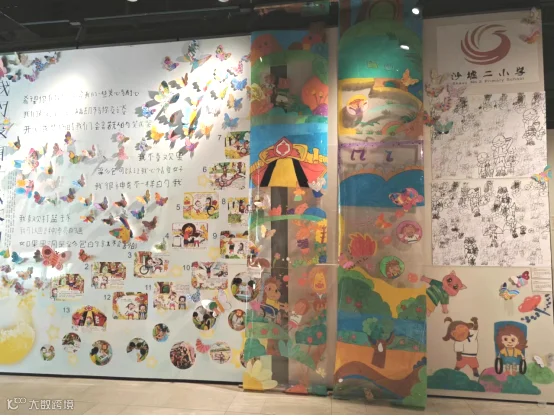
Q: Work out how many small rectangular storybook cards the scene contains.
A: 13